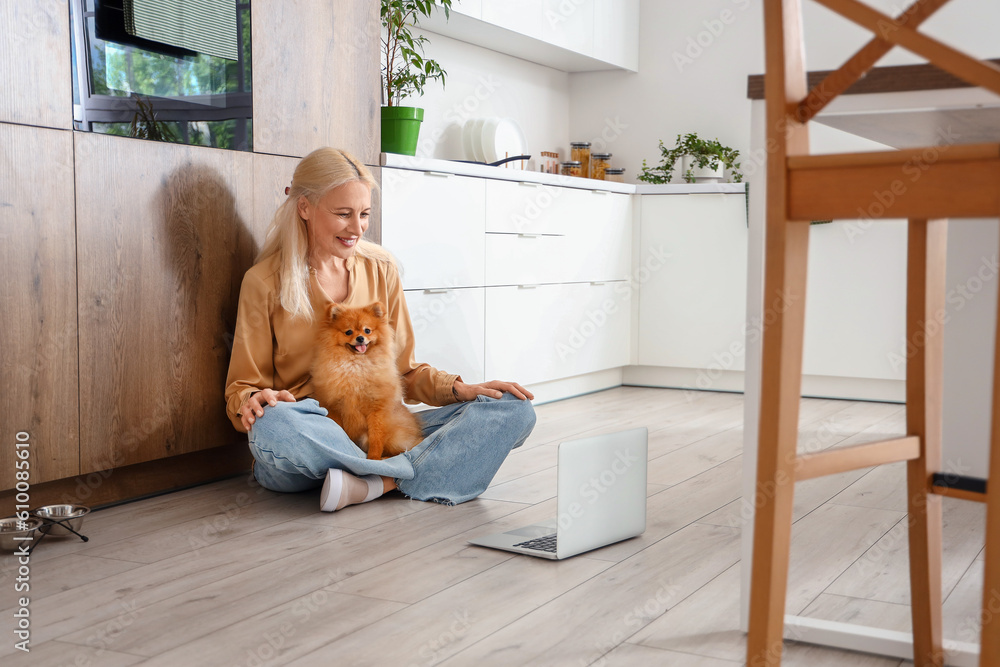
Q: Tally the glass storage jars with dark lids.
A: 4